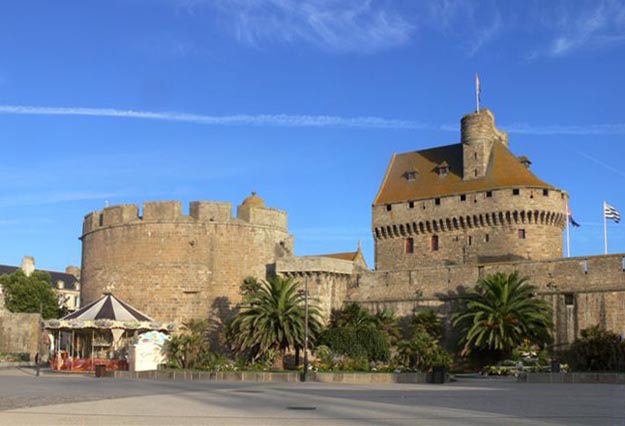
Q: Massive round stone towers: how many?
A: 2